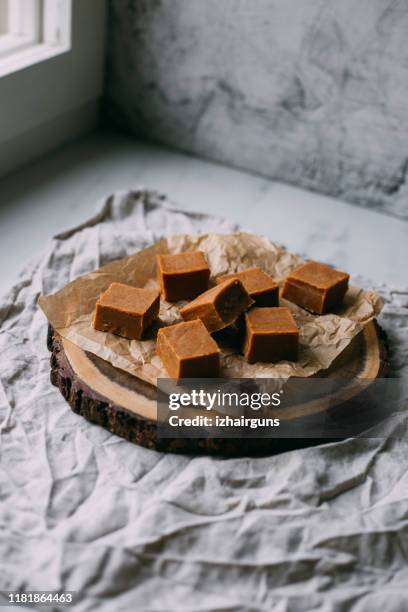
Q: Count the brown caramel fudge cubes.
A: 7